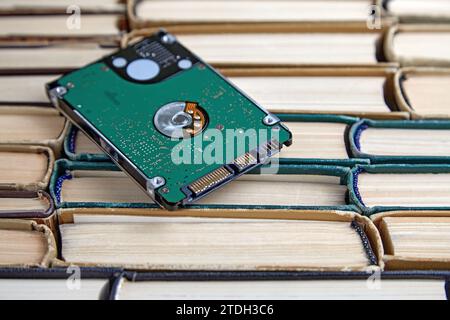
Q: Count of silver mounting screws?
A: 4